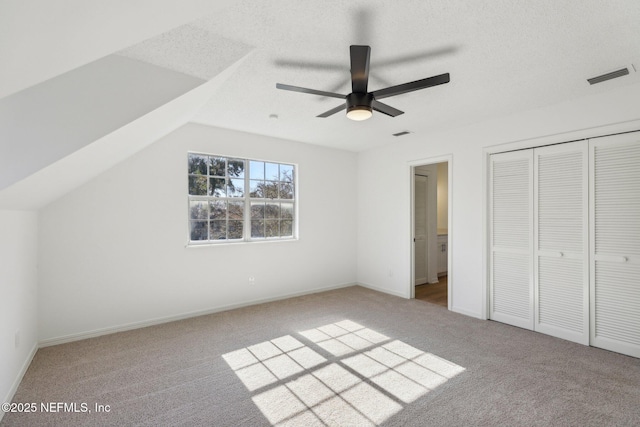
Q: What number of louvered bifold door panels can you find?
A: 3